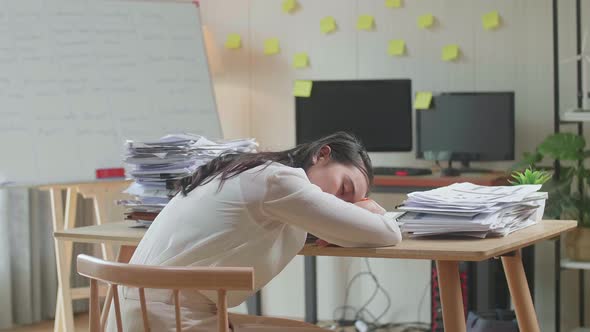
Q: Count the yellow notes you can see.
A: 13